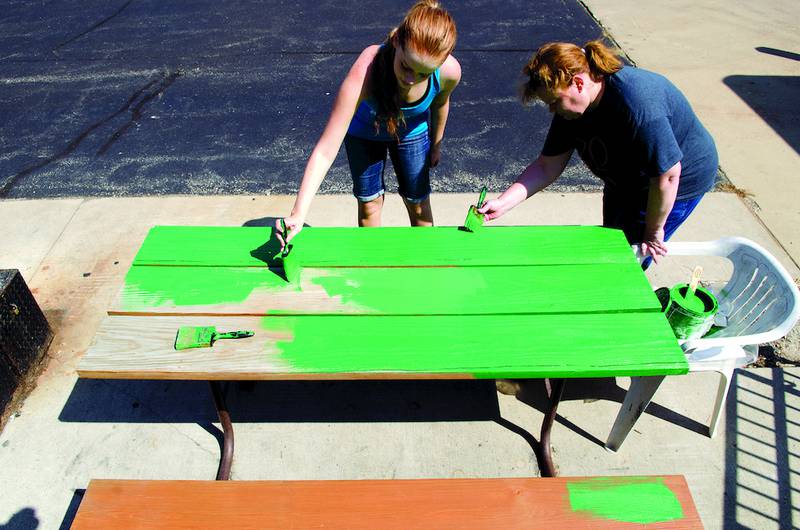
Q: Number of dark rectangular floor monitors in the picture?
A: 0